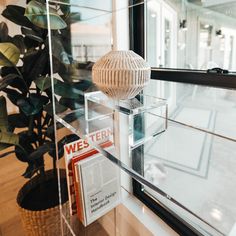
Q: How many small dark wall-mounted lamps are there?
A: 2